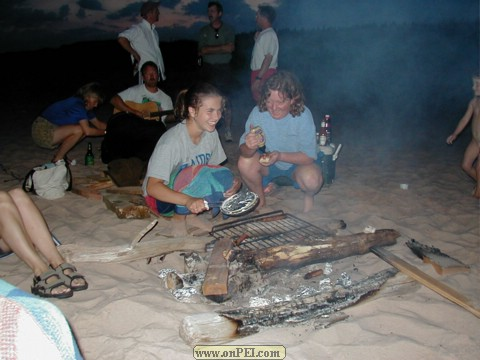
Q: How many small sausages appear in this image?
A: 3